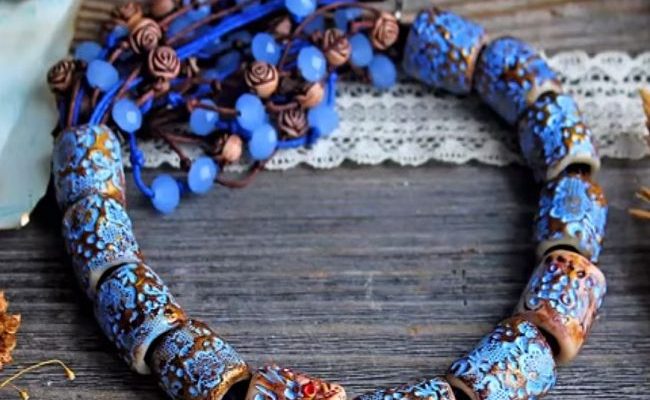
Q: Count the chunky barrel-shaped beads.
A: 12